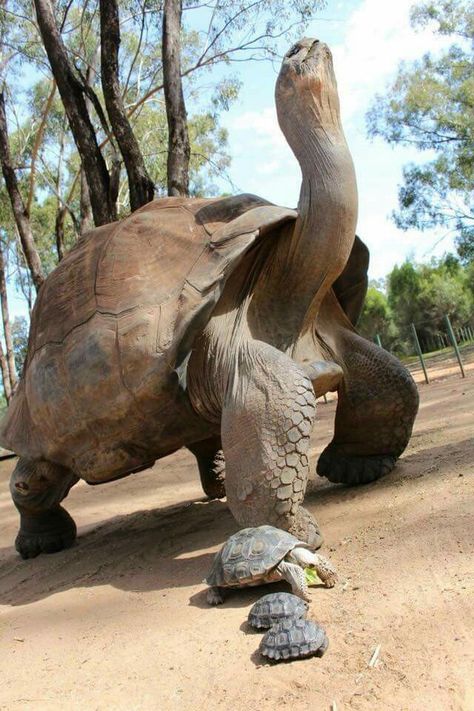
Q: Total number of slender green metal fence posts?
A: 3